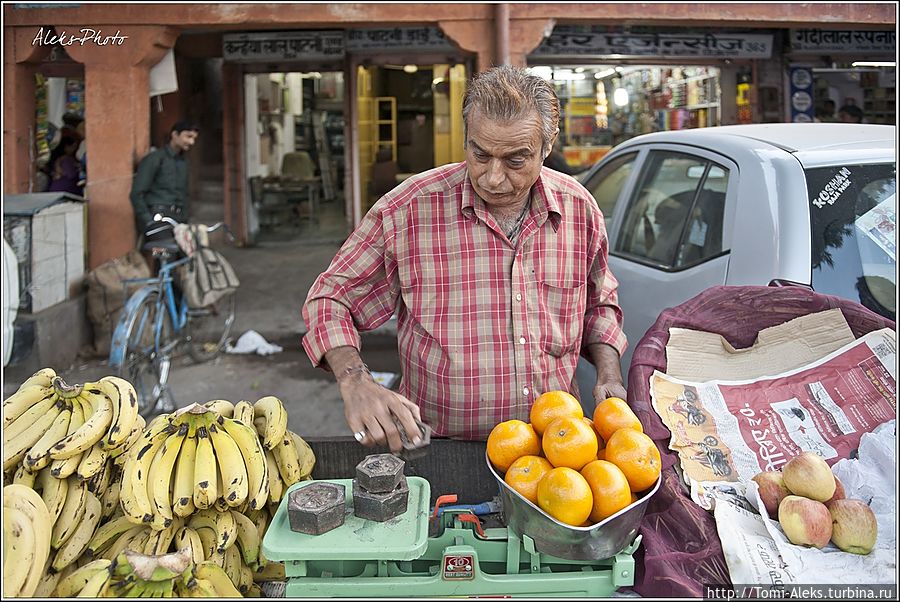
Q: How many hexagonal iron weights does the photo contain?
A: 4